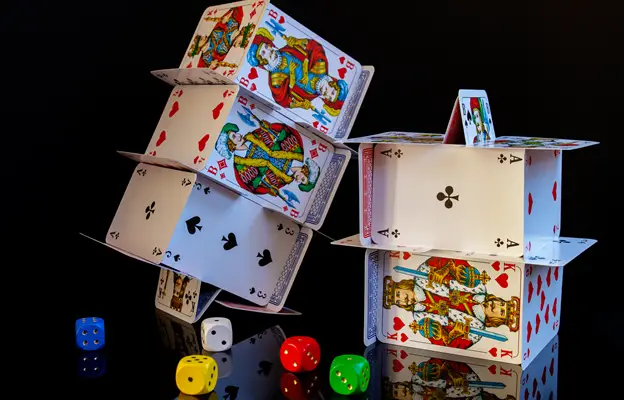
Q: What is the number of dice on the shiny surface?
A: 5